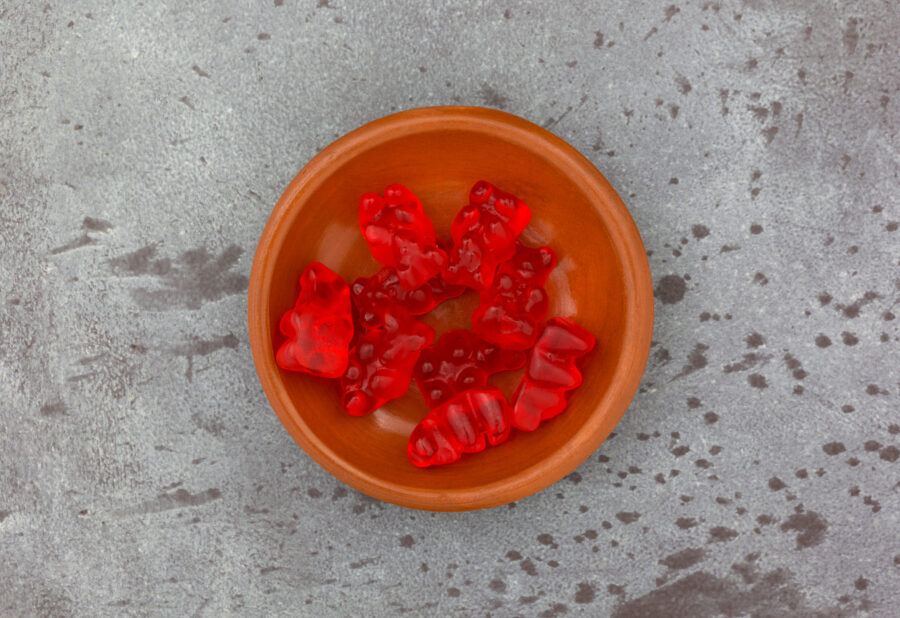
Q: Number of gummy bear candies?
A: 9